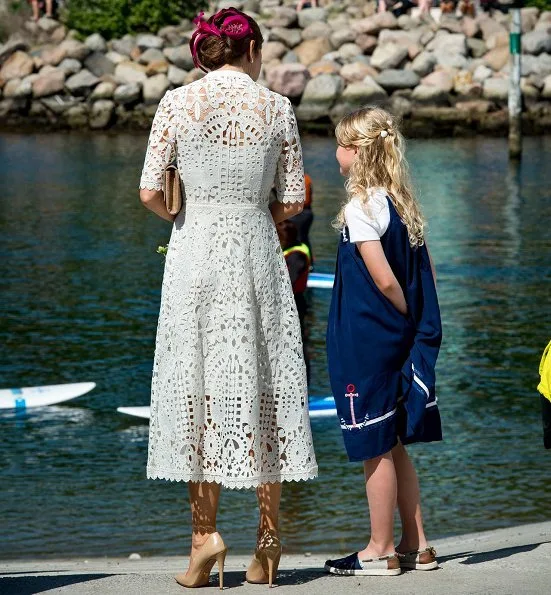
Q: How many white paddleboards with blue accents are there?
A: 3